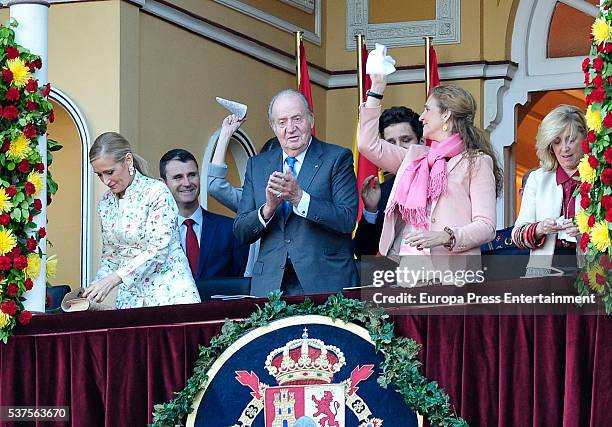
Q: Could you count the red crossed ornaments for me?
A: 2